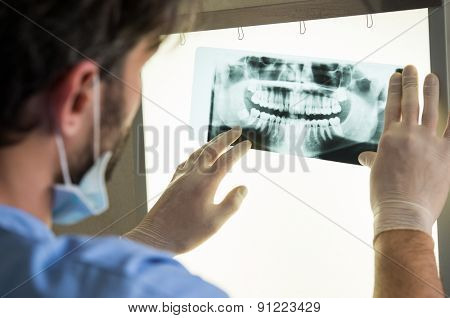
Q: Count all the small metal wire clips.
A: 4